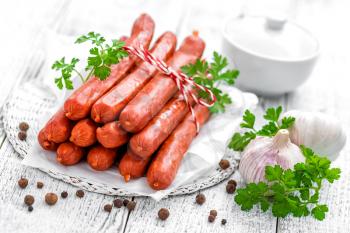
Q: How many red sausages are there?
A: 12